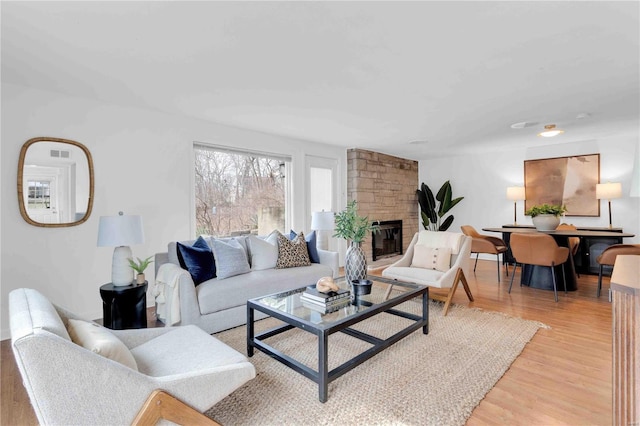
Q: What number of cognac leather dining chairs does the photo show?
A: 4